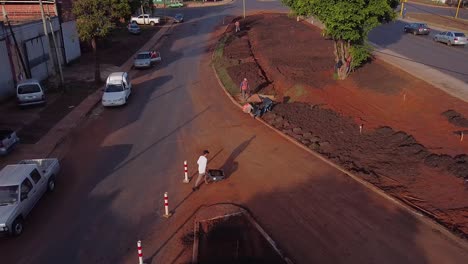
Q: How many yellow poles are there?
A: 2